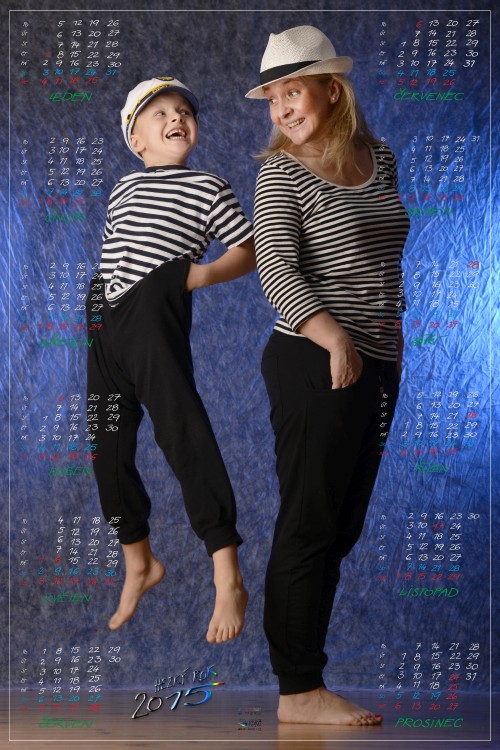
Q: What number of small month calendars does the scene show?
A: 12